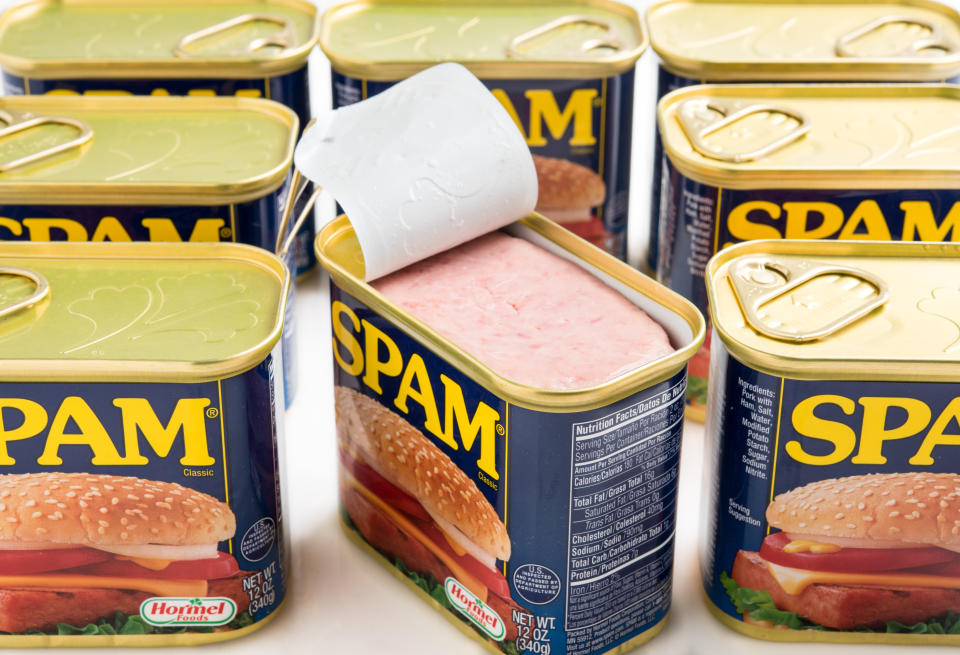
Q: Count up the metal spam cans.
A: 8